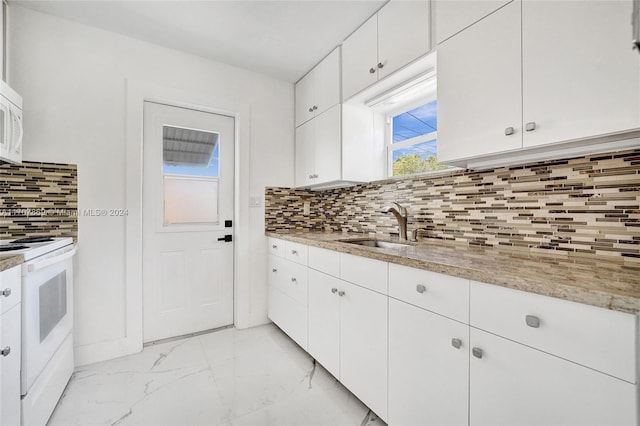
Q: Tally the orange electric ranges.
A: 0